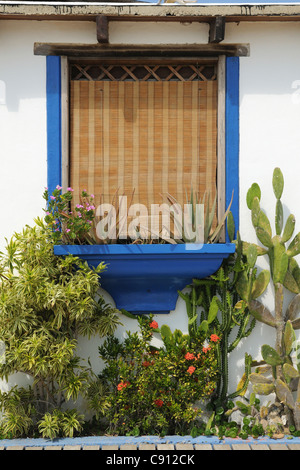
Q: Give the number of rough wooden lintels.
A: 1